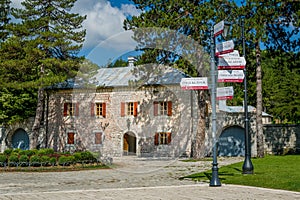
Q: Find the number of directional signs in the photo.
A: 7